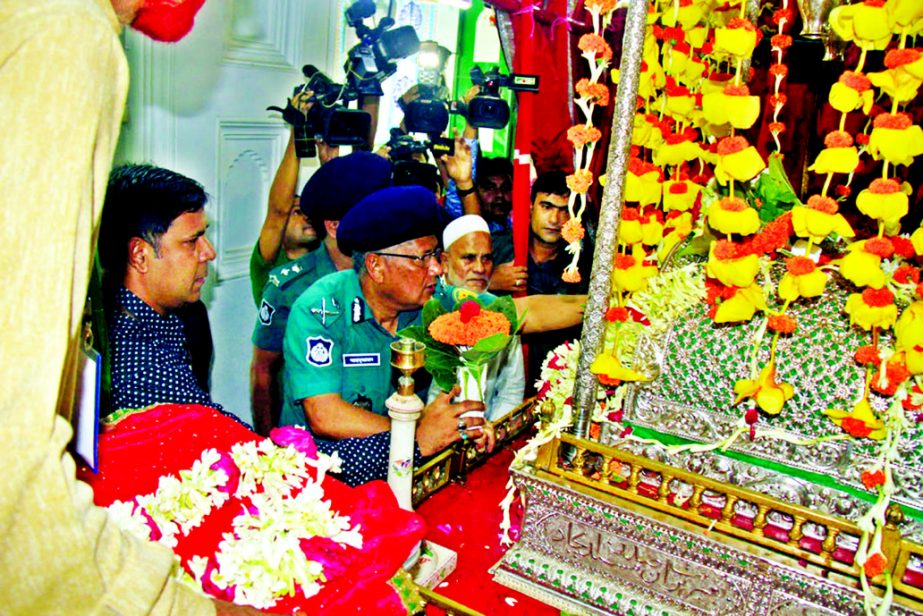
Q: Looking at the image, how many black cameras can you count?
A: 5